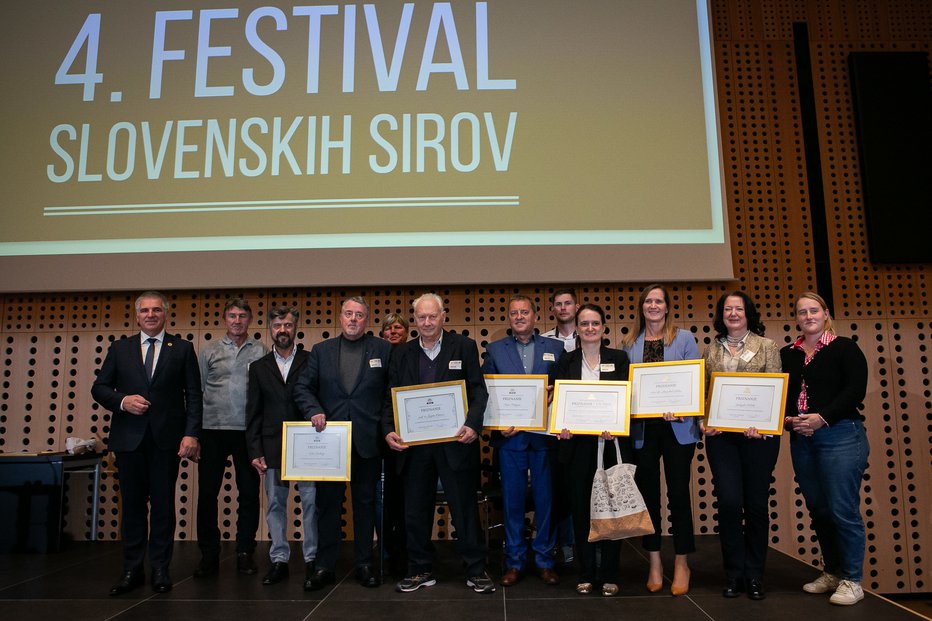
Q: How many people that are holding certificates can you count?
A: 6